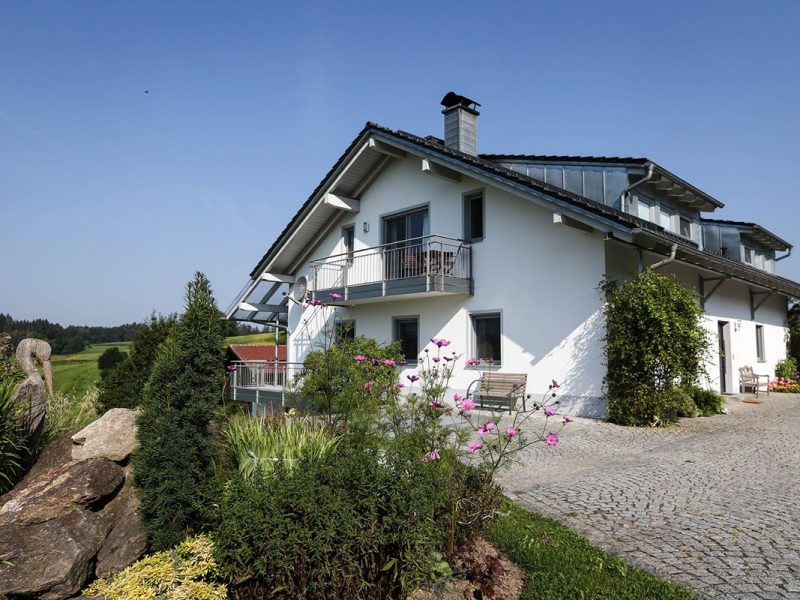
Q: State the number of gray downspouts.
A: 3